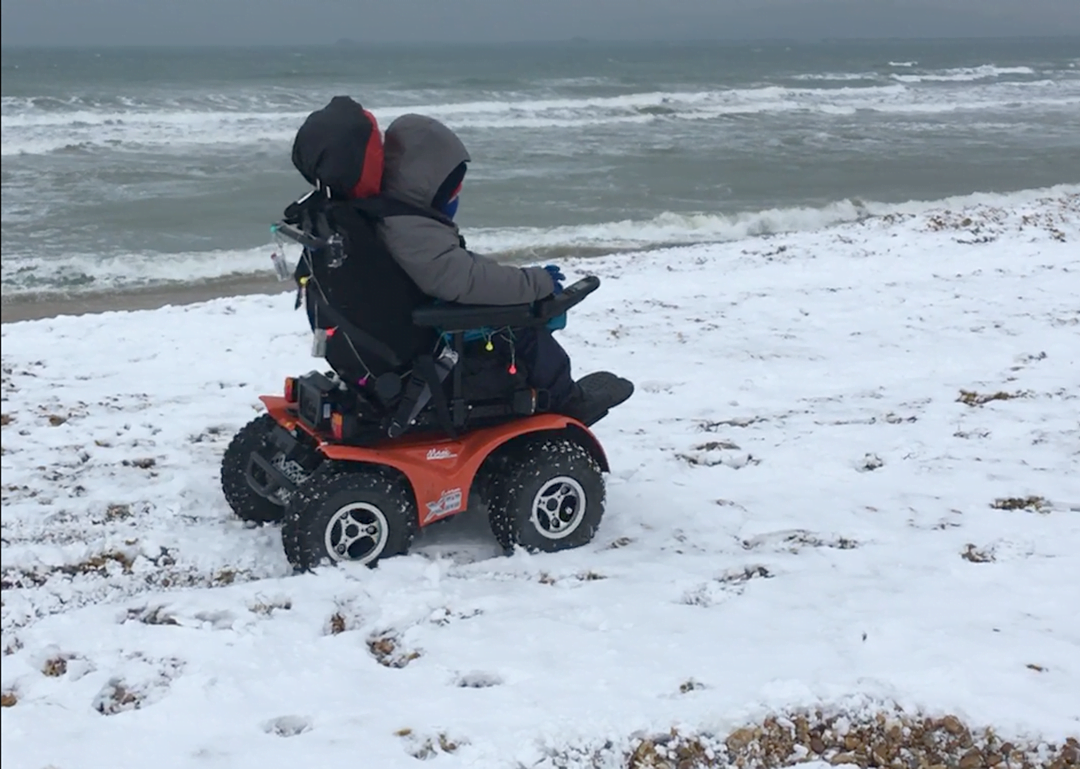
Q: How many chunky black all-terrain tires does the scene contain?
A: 3